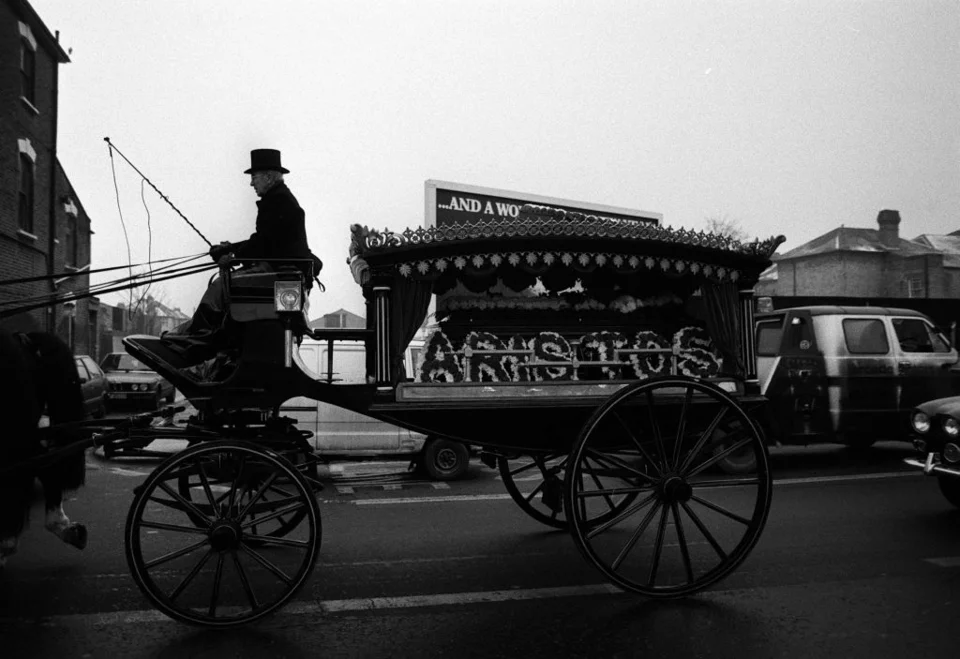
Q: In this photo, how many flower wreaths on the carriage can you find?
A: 7